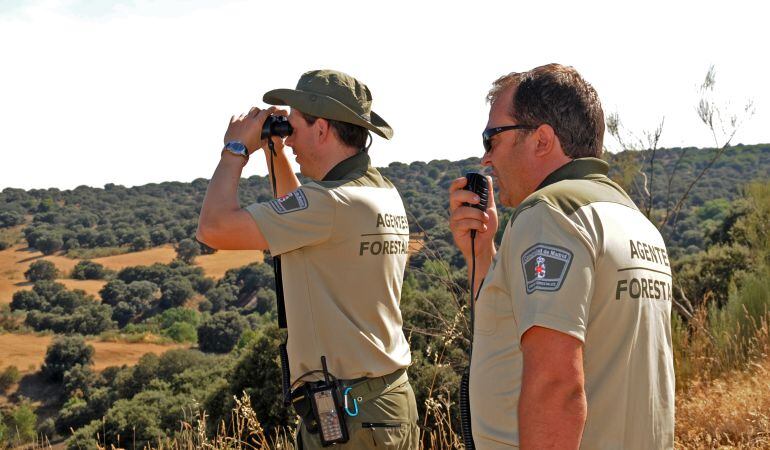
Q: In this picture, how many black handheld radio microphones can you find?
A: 1